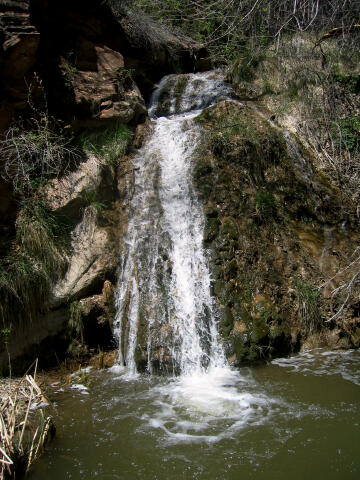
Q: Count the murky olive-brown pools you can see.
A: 1